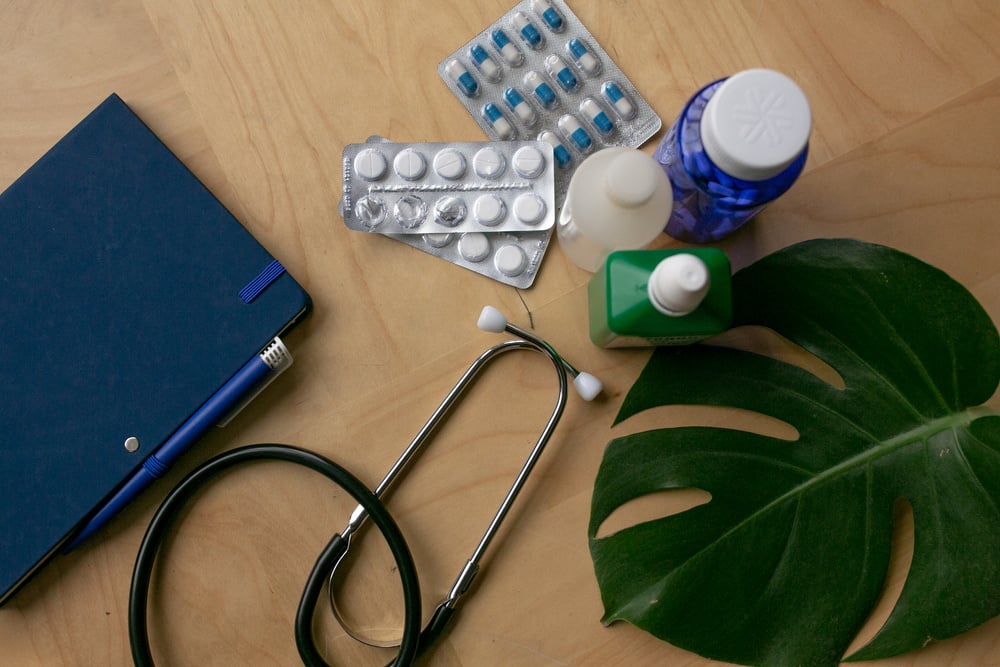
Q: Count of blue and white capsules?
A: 14